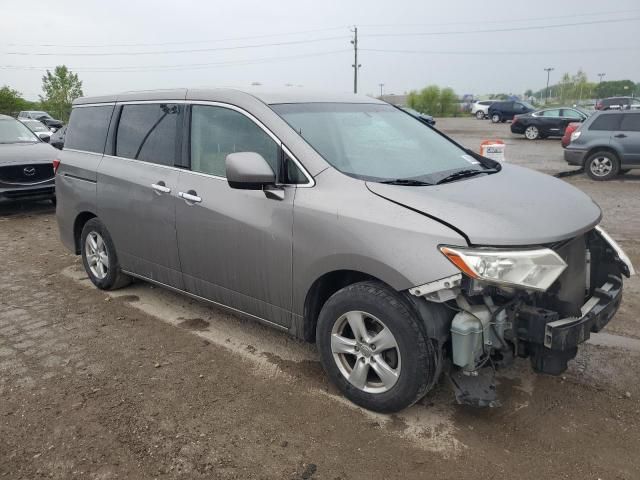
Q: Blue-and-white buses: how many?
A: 0